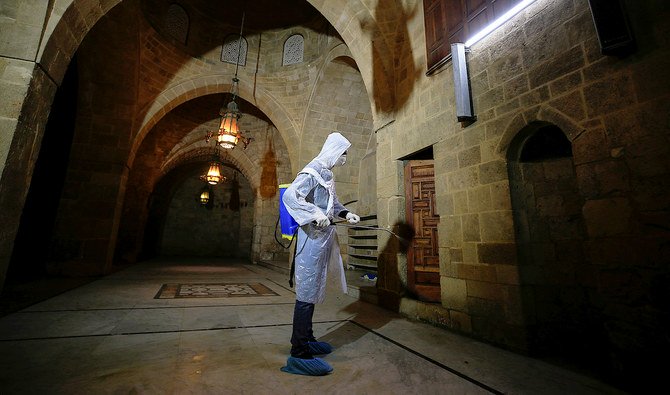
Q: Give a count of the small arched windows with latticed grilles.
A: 3